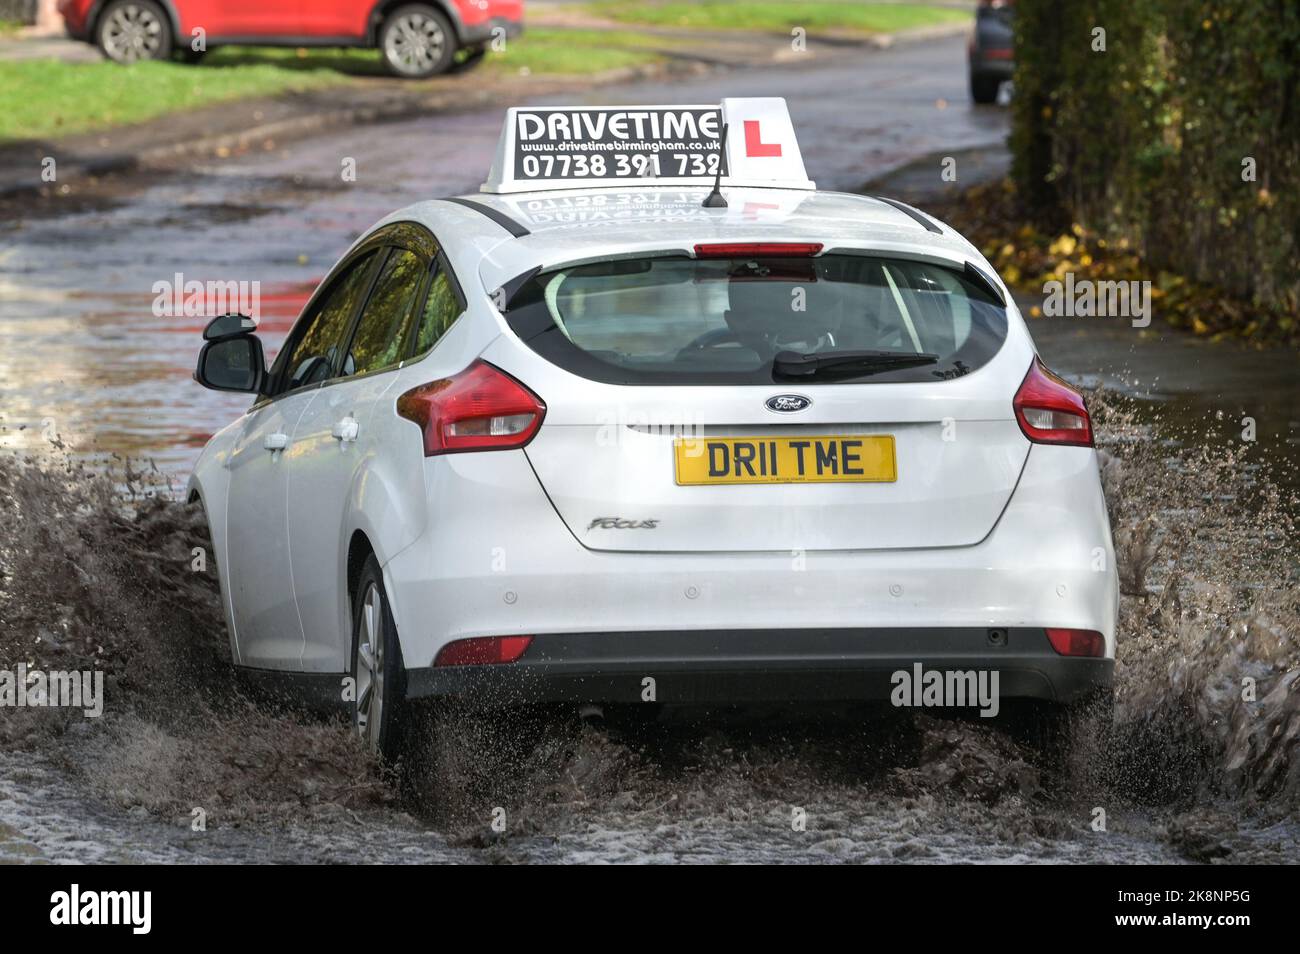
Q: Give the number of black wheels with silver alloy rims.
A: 3